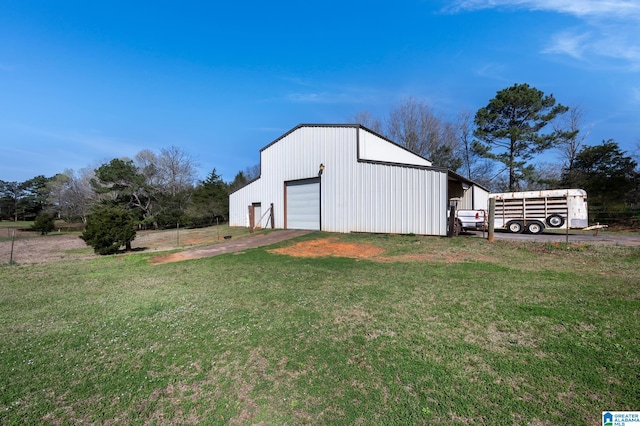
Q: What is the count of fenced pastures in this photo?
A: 1